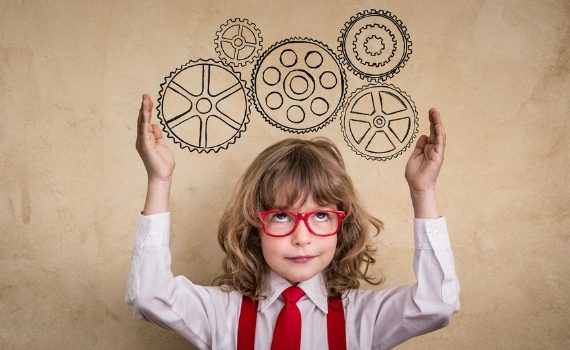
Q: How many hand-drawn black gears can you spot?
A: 5